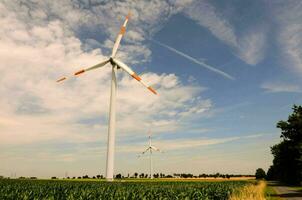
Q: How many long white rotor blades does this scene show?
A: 6